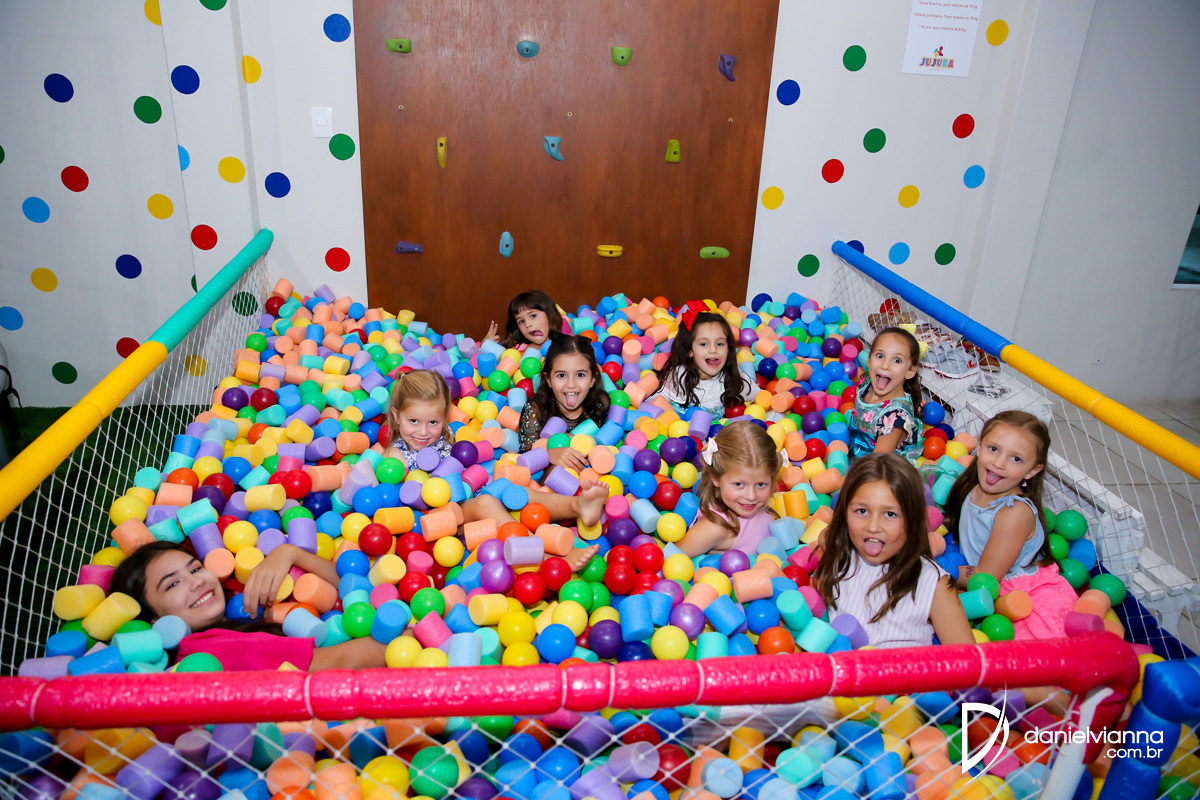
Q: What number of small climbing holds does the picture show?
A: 11